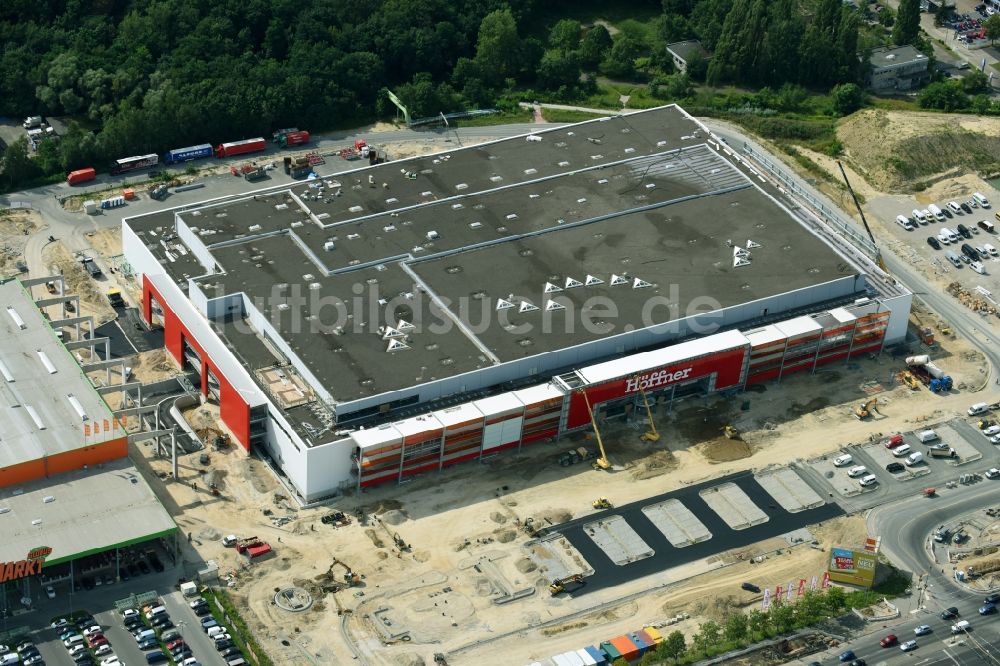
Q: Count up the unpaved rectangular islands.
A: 4